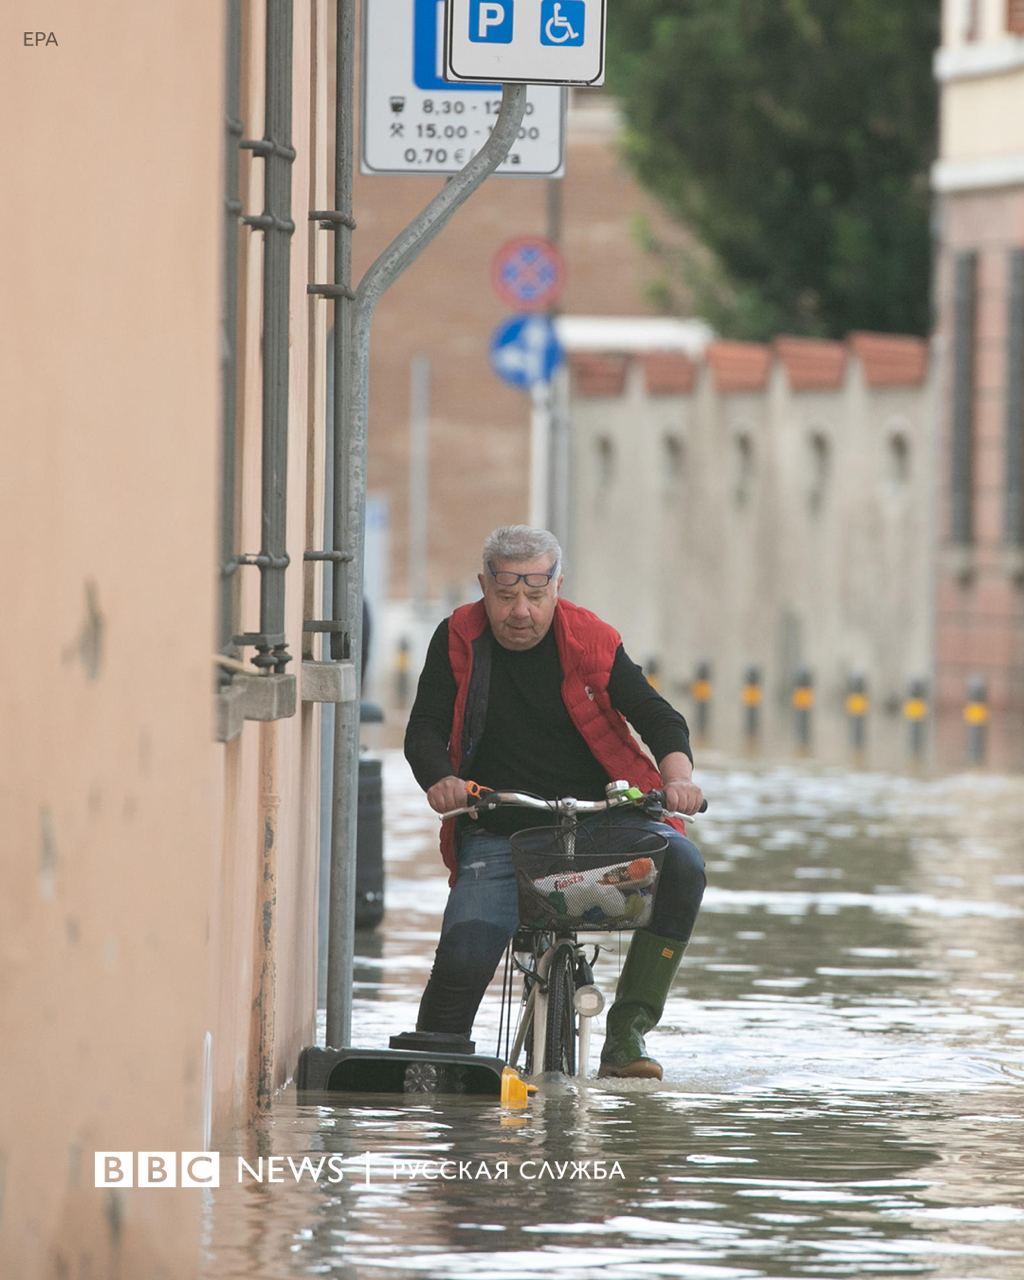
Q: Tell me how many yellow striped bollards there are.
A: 8